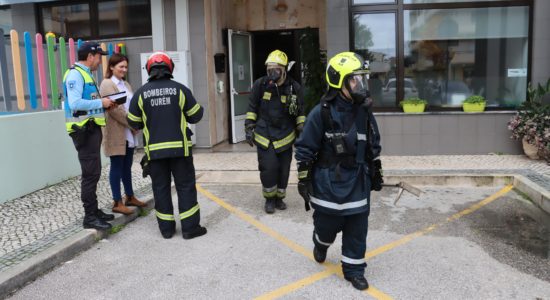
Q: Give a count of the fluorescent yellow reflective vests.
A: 1